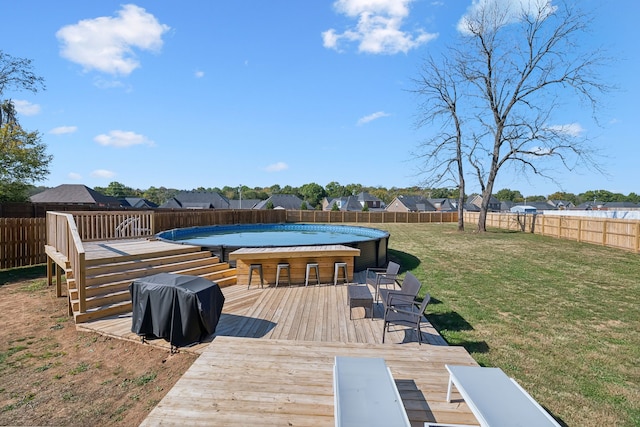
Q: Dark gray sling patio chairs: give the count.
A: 3